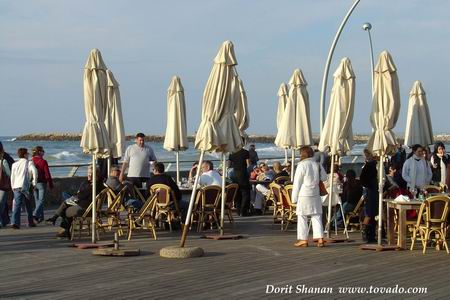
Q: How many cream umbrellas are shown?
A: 10